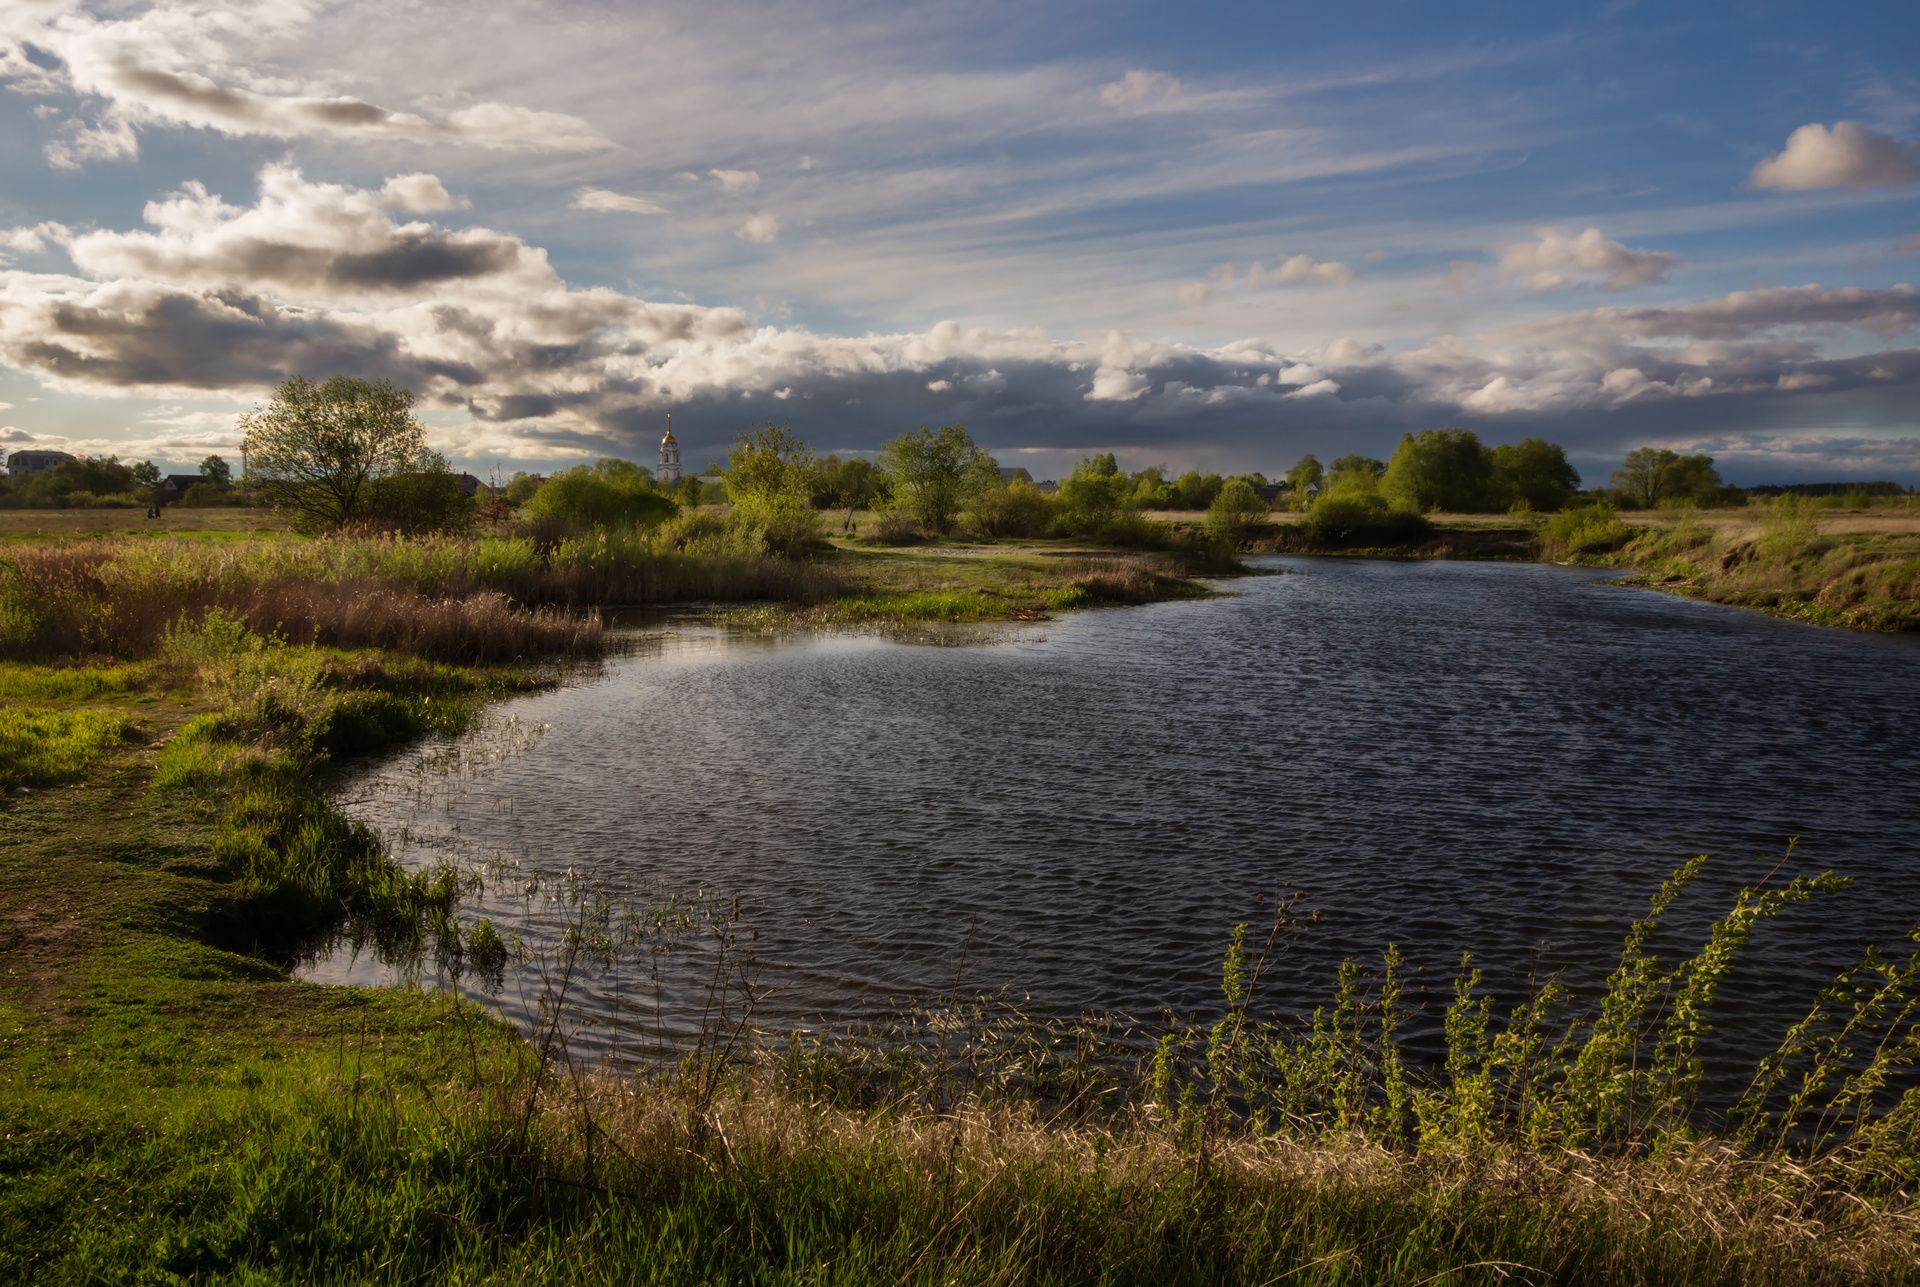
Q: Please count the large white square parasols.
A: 0